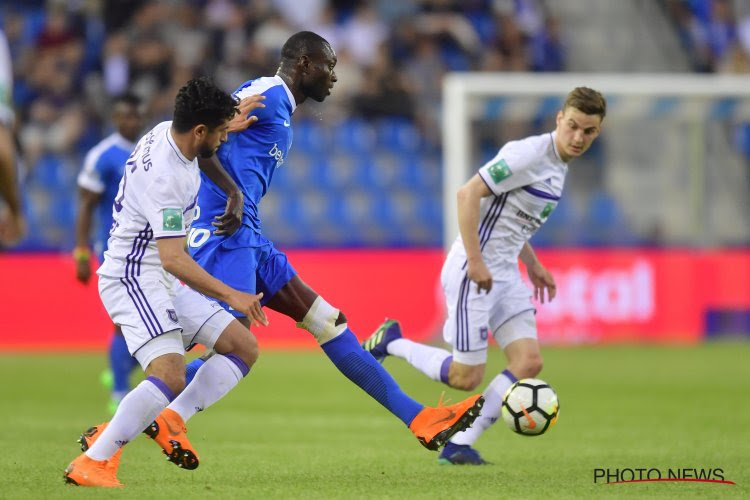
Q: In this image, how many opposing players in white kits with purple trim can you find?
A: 2